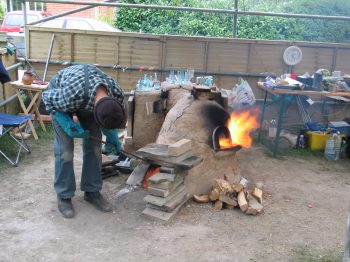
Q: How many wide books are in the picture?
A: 0